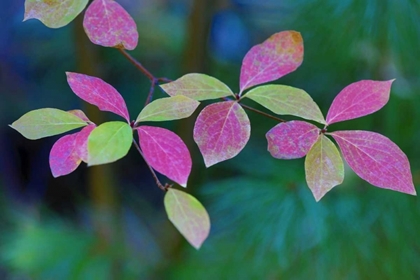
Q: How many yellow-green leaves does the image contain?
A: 8